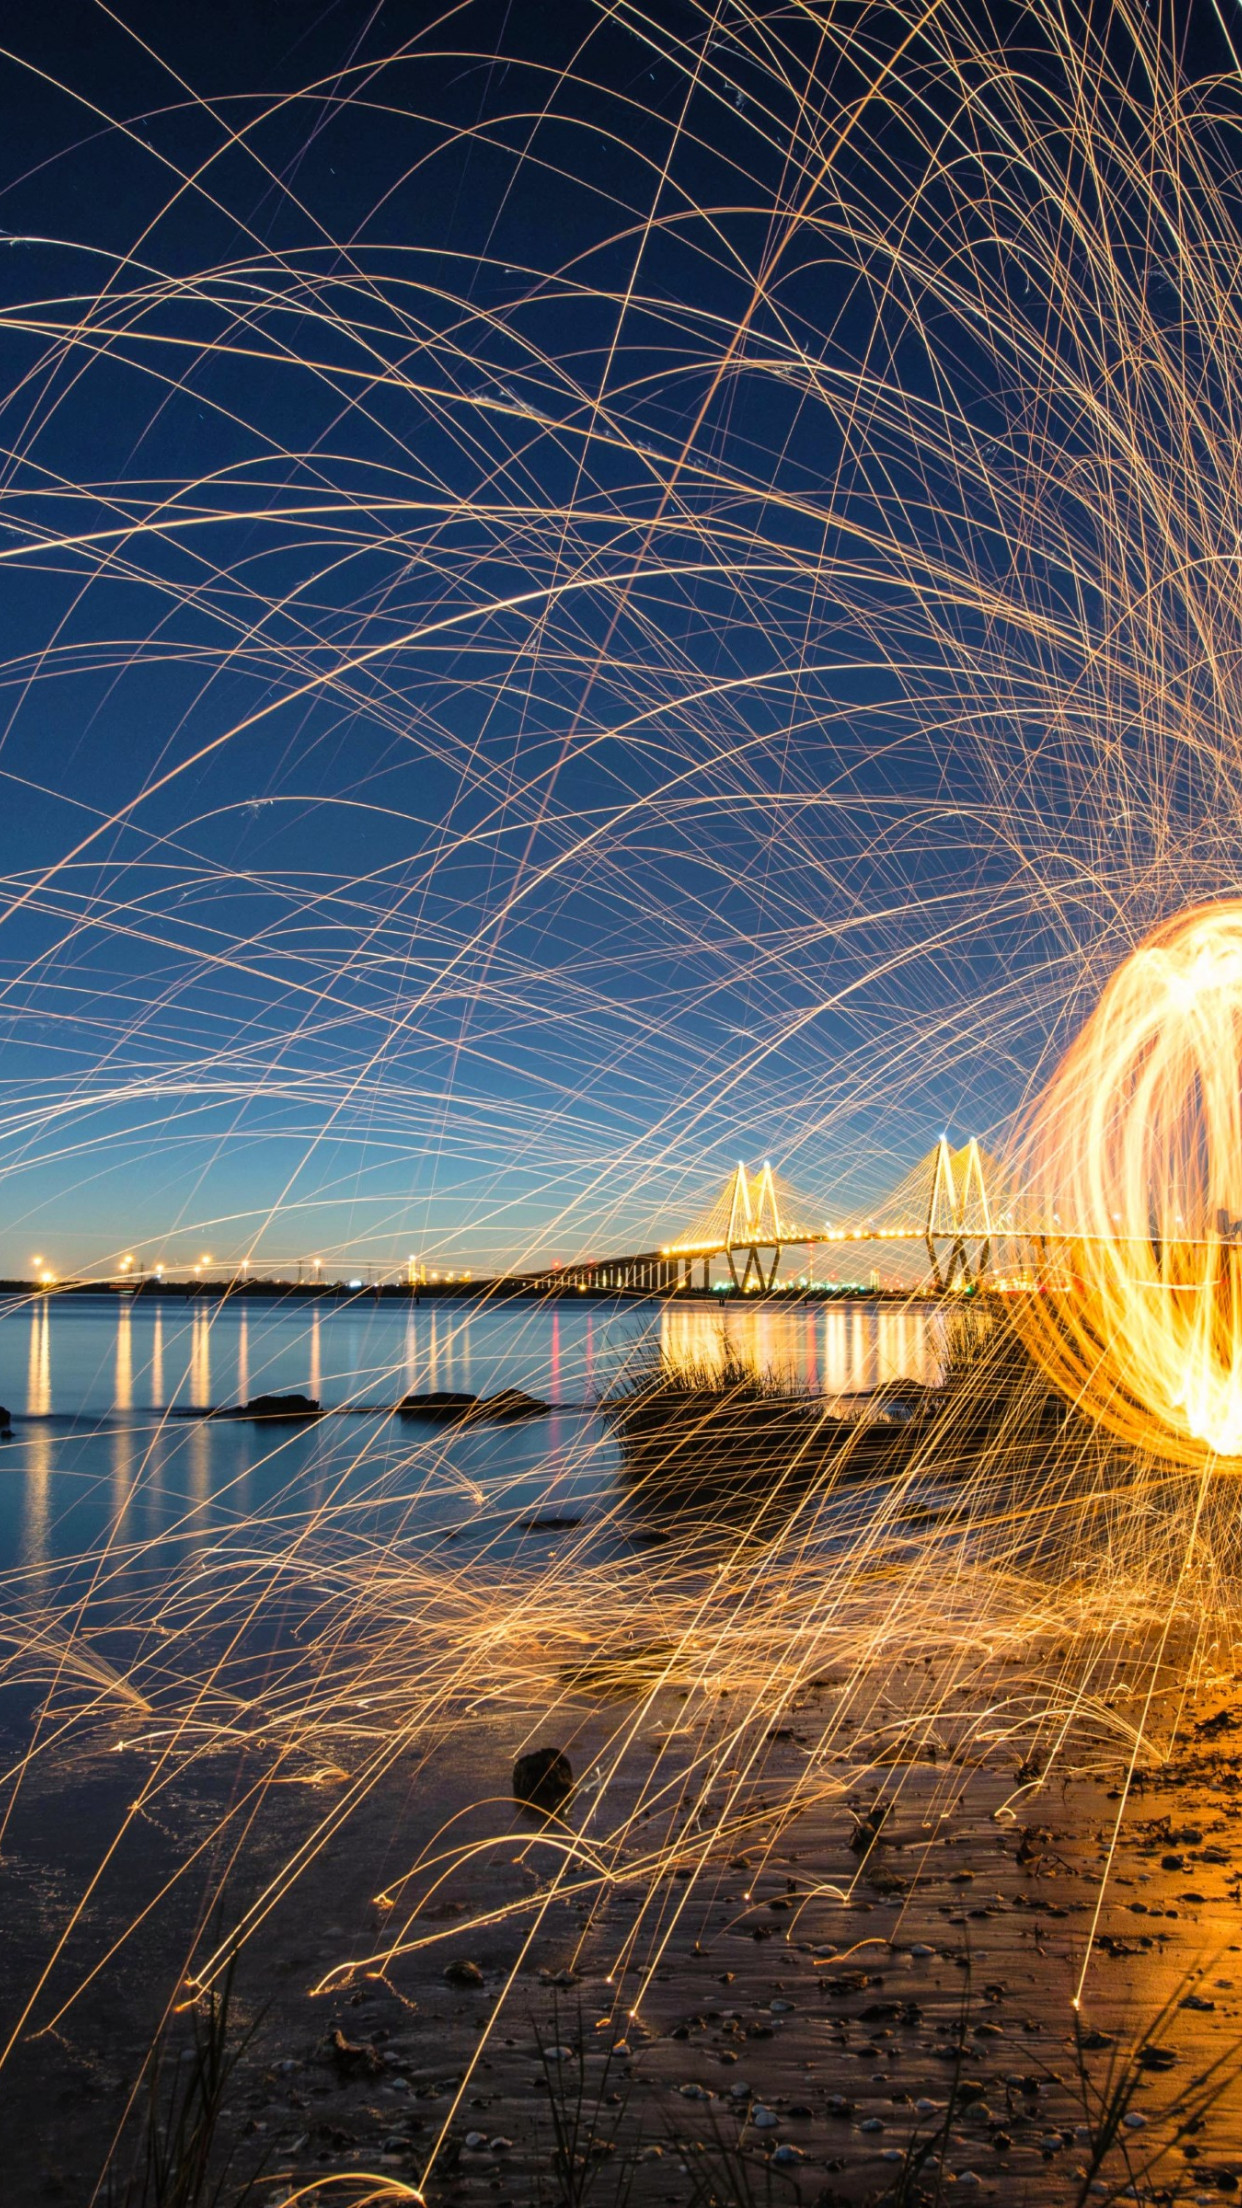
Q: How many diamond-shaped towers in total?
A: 4